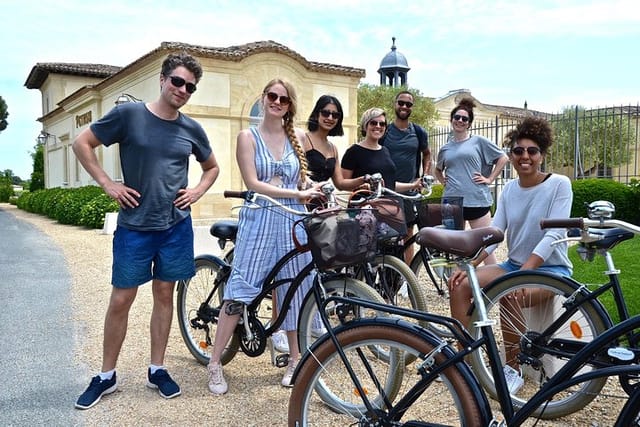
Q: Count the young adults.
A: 7